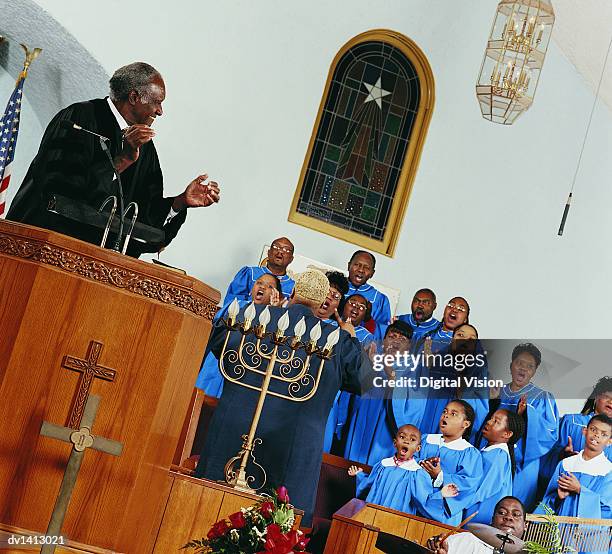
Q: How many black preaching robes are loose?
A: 1